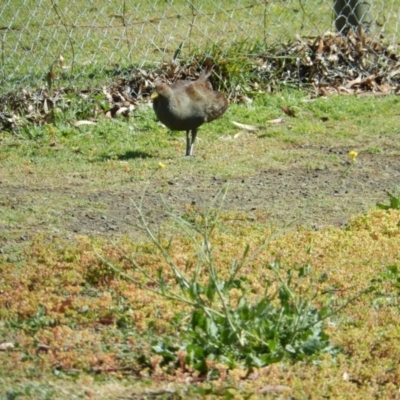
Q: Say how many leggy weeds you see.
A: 1